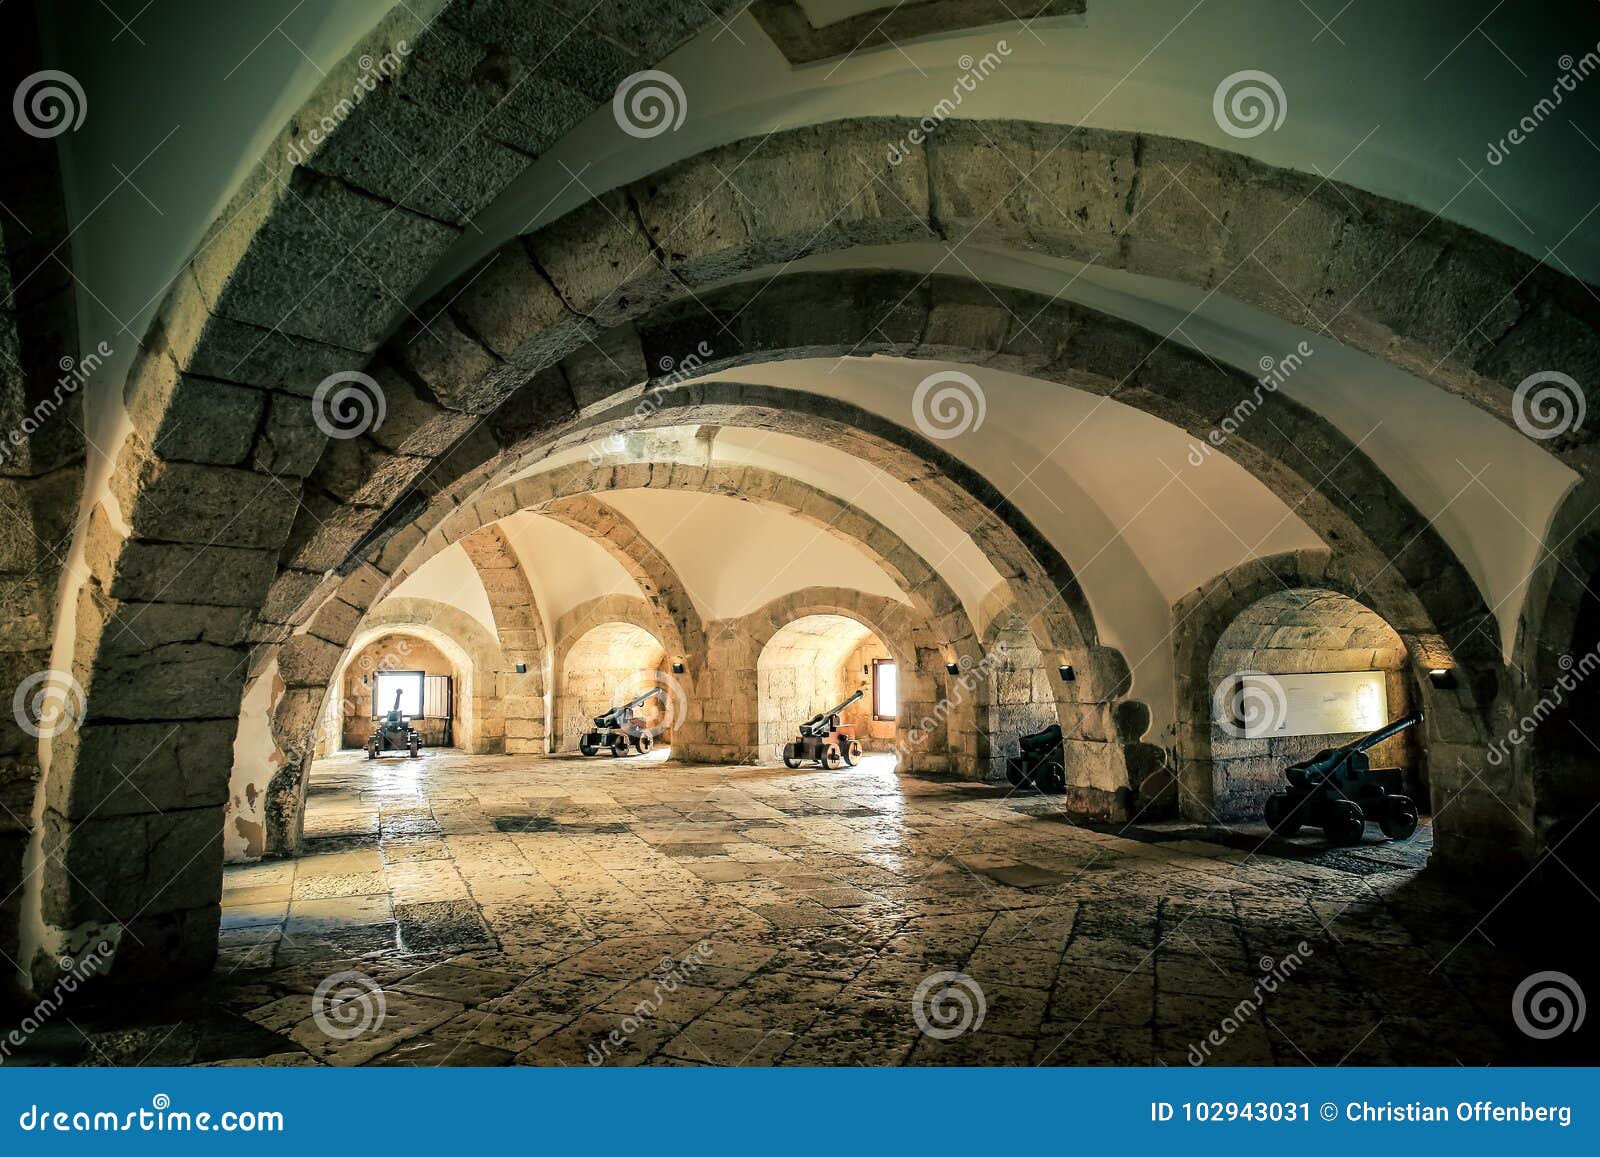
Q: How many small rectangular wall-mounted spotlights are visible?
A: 5